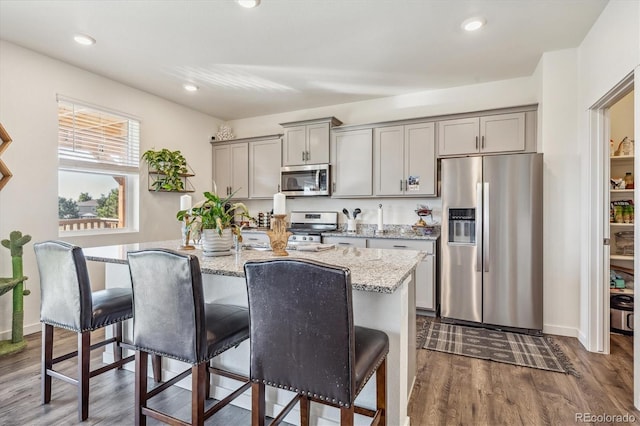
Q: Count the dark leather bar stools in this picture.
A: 3